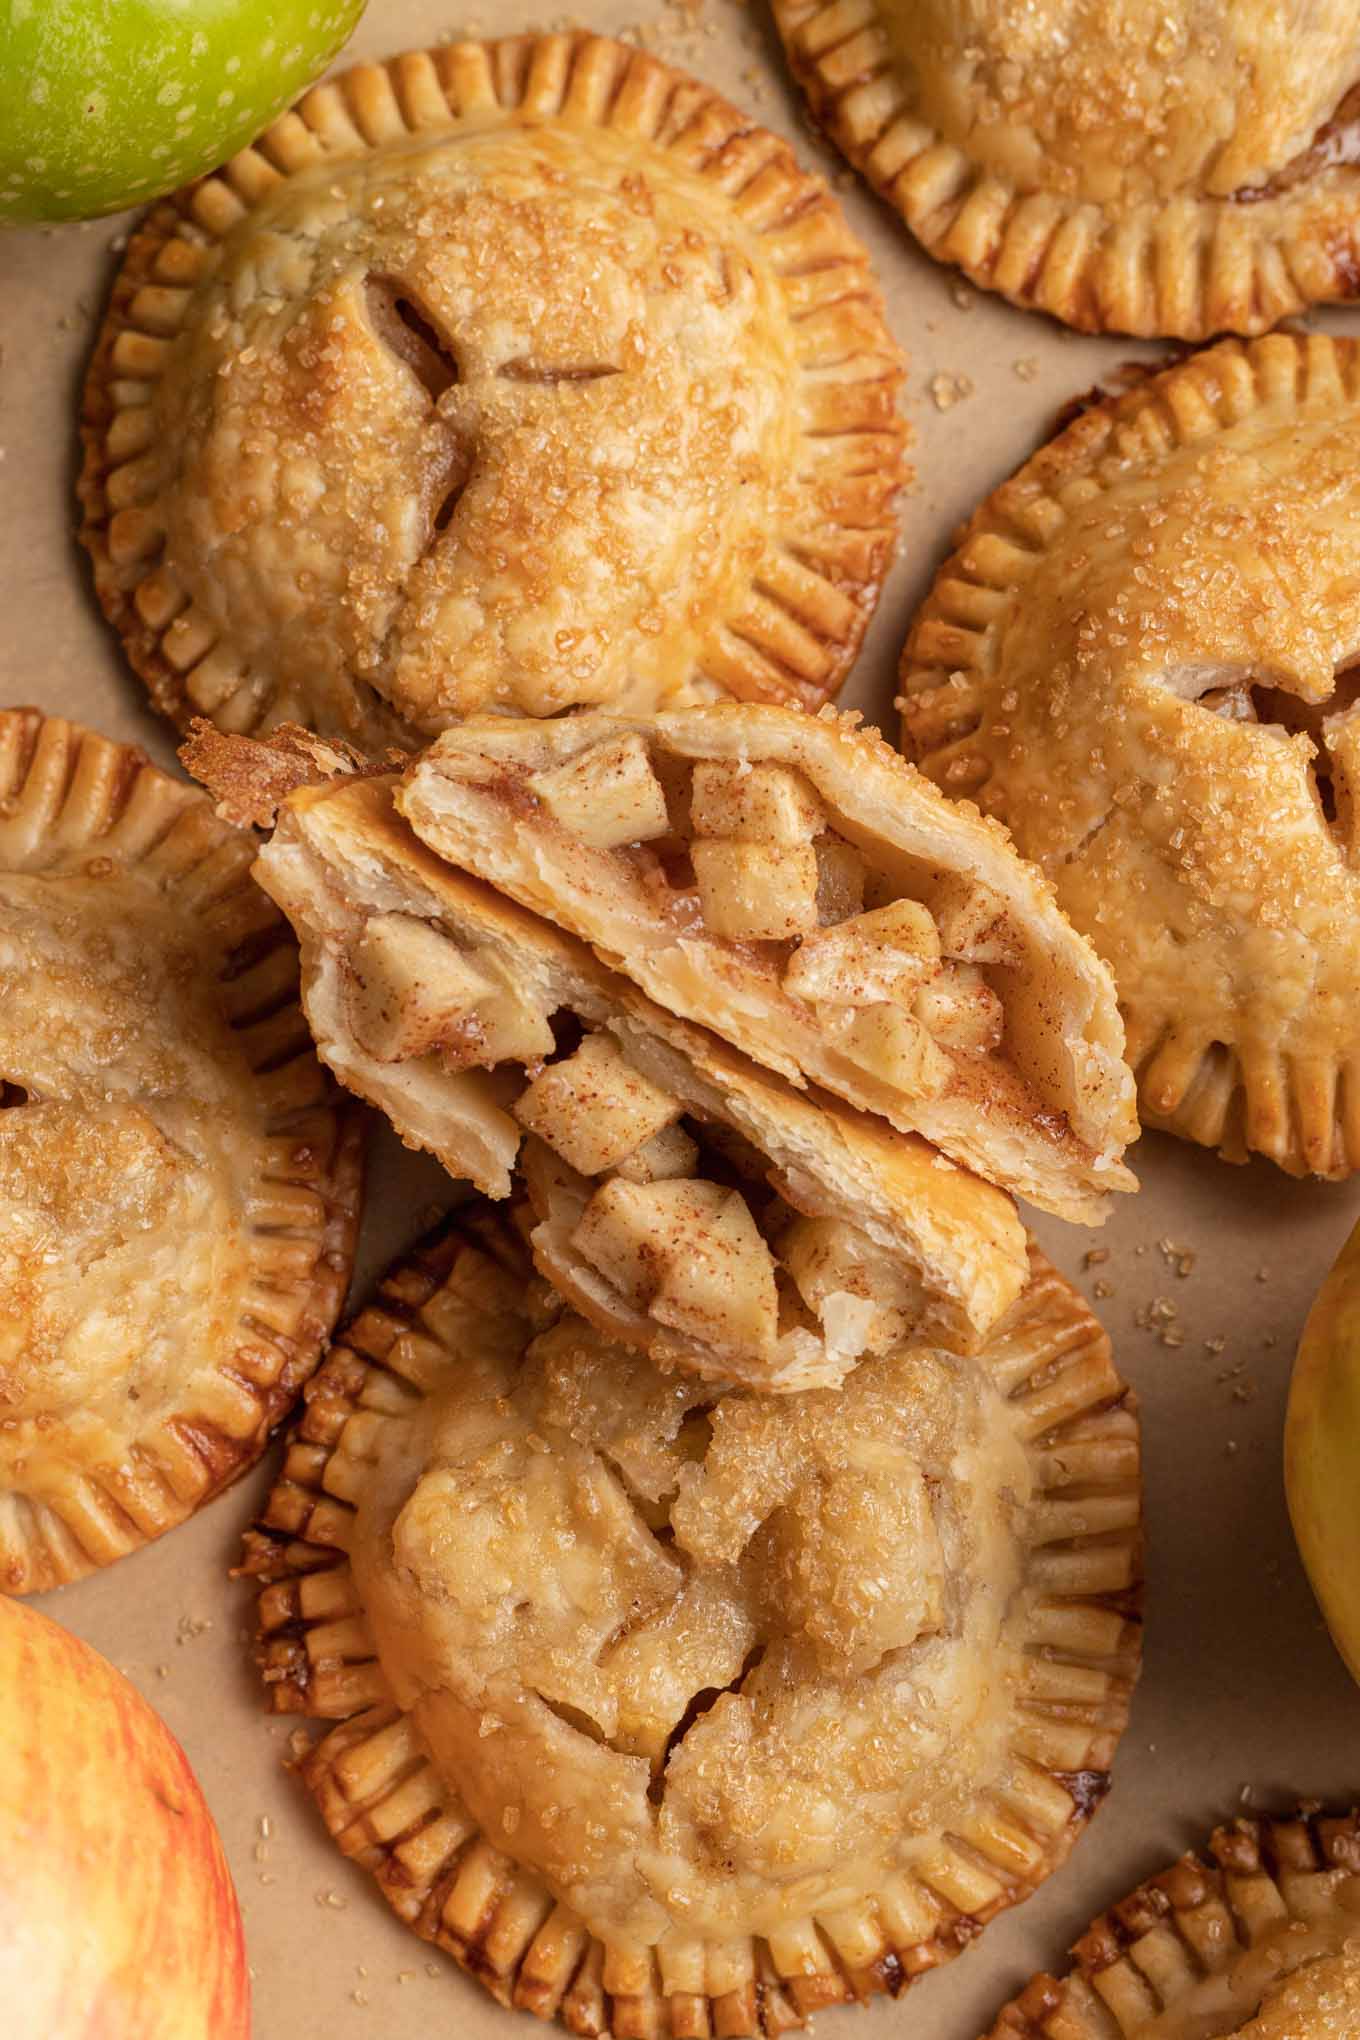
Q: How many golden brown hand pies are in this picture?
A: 7